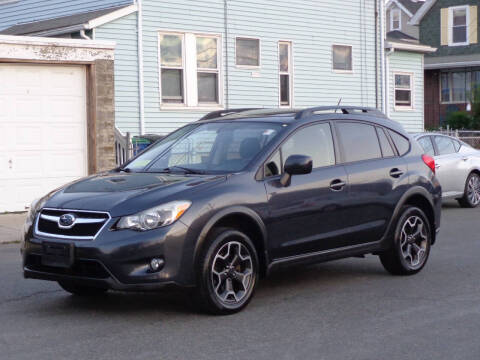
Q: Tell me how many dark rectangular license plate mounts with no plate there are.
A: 1